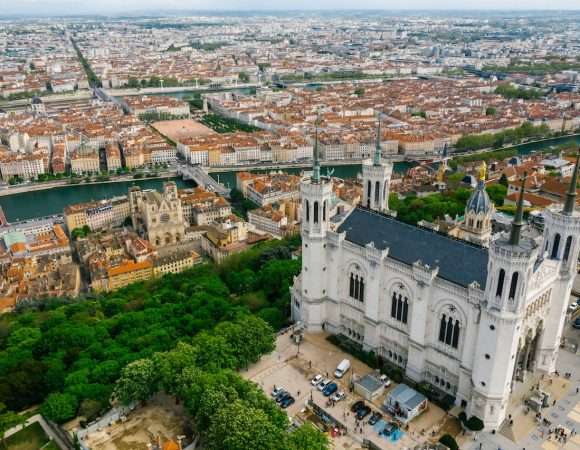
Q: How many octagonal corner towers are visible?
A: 4